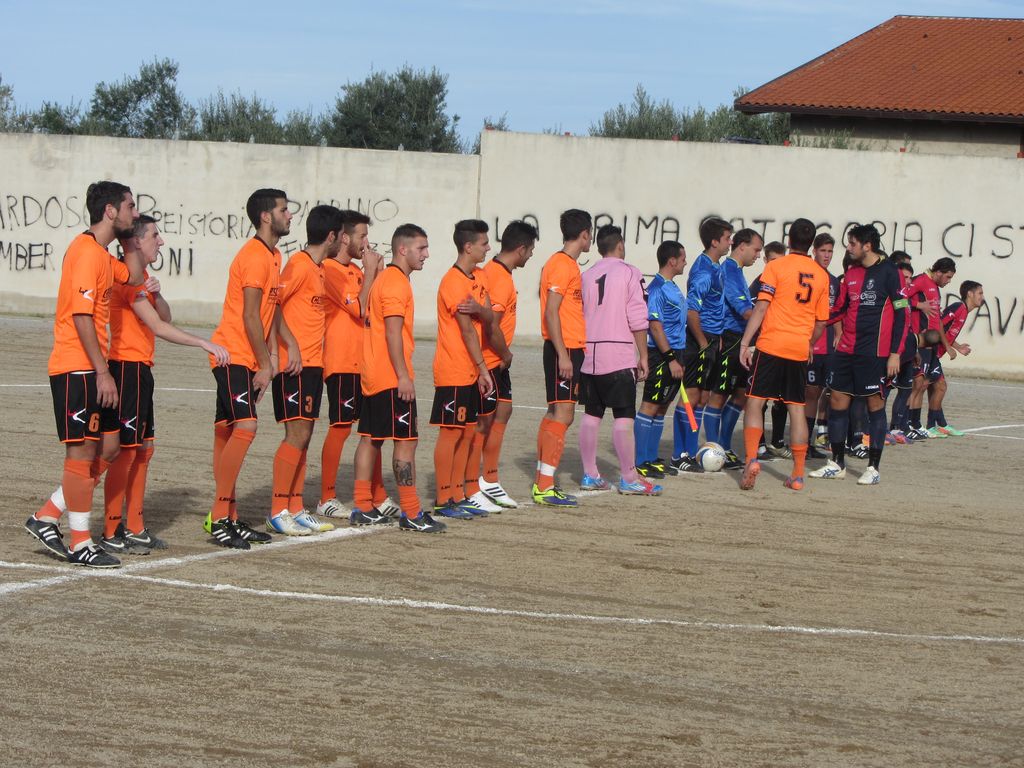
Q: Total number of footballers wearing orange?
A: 10